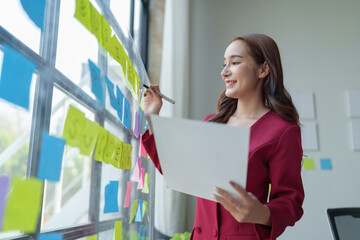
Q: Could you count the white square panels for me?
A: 4